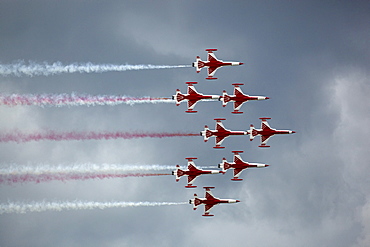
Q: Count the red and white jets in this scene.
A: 8